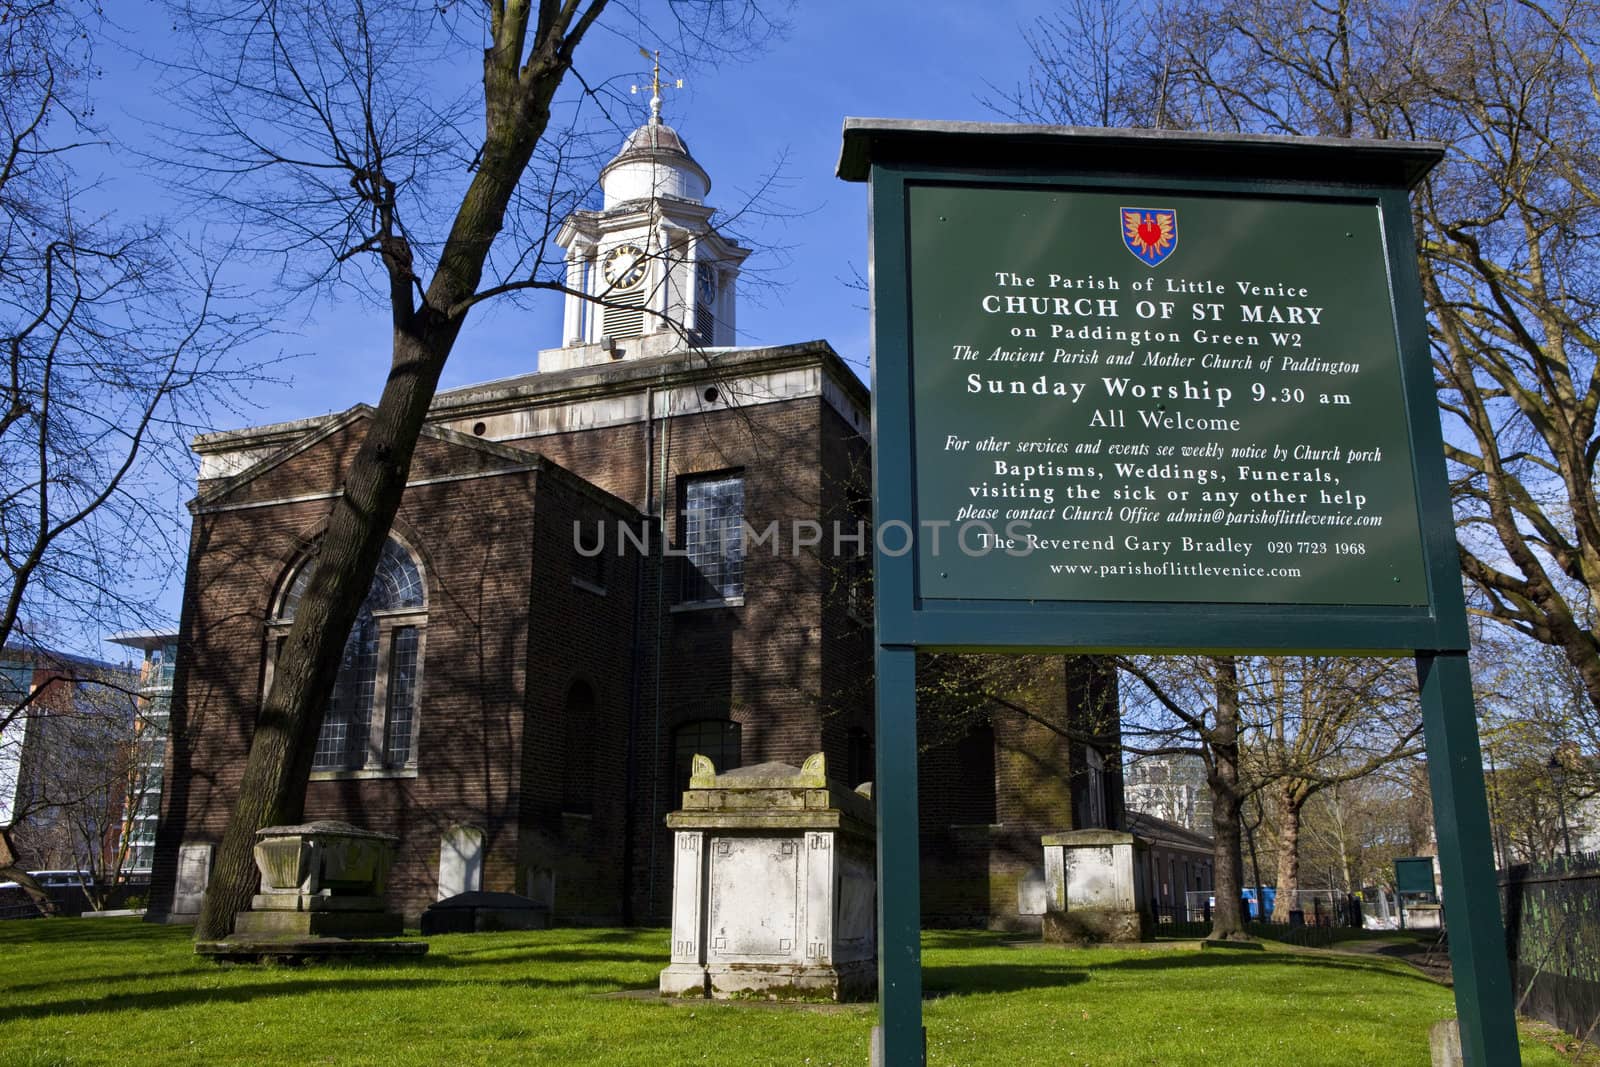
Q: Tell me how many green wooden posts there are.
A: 2